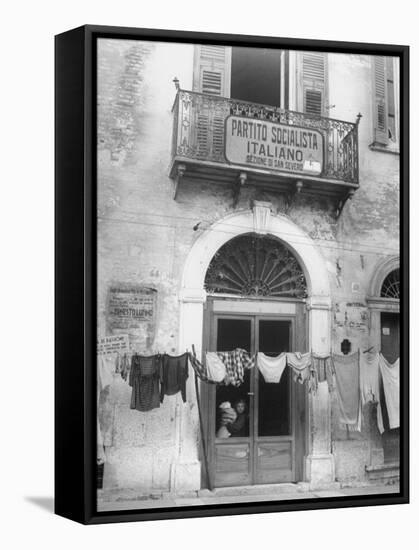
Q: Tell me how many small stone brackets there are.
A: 4